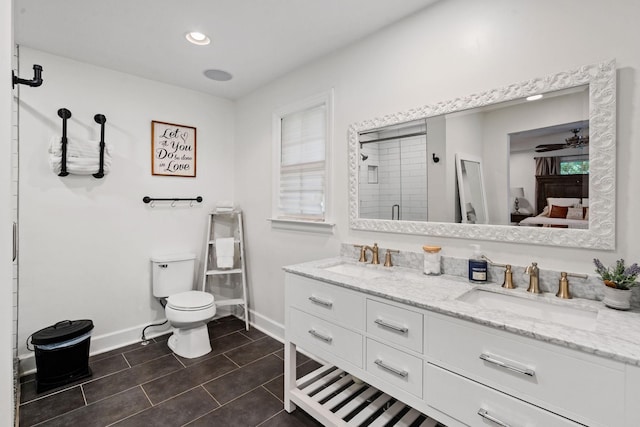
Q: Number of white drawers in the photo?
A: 6